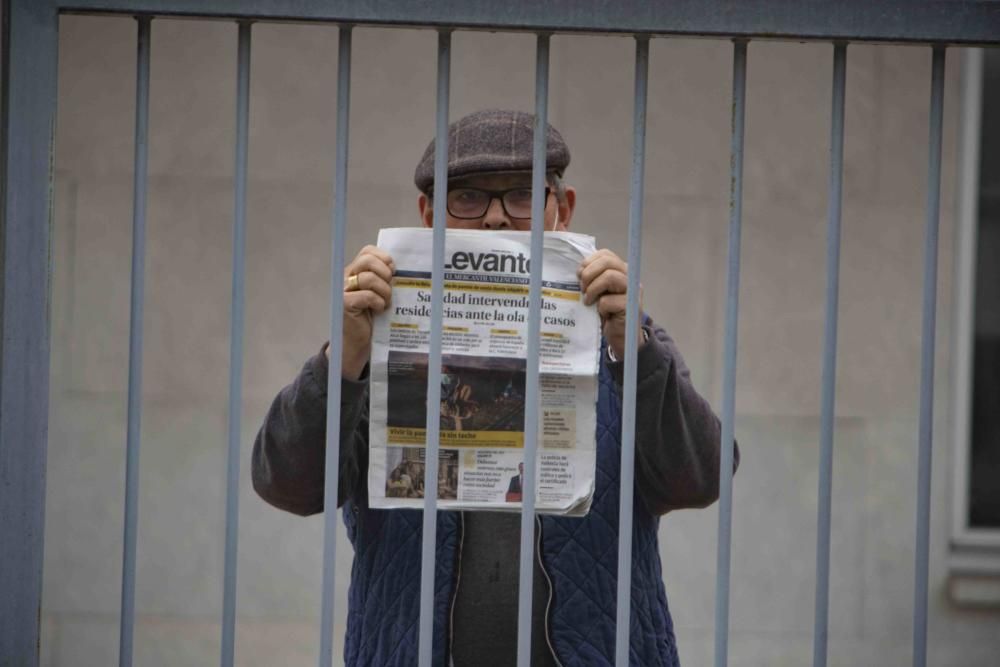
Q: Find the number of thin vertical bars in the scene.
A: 9